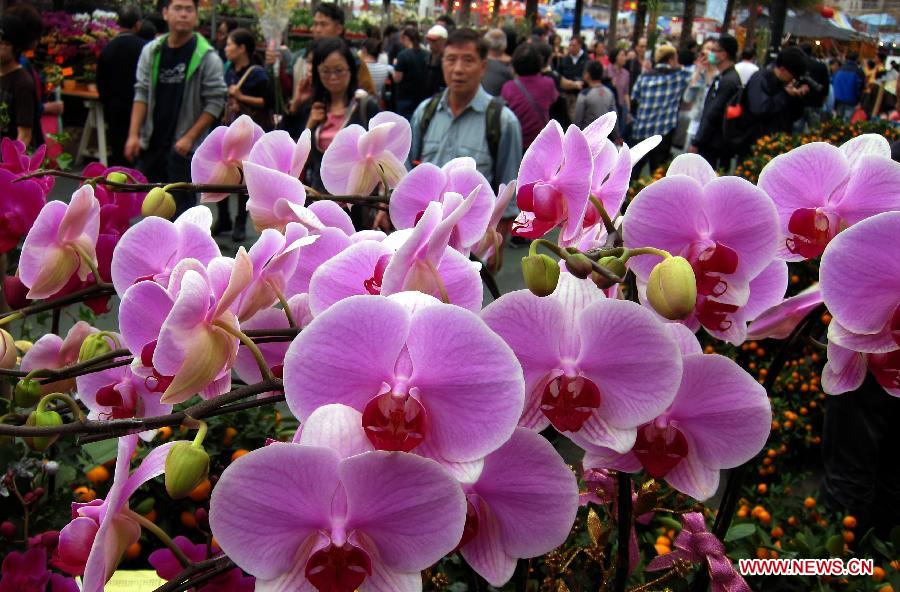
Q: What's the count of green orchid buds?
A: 10